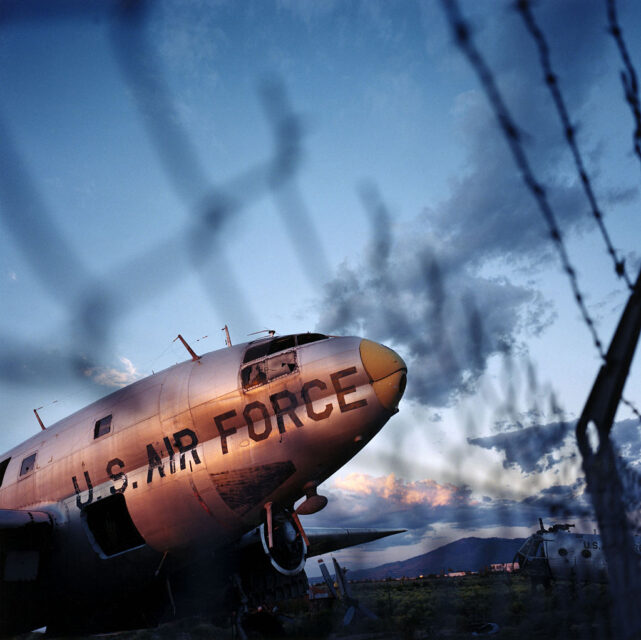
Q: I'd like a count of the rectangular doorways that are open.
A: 1